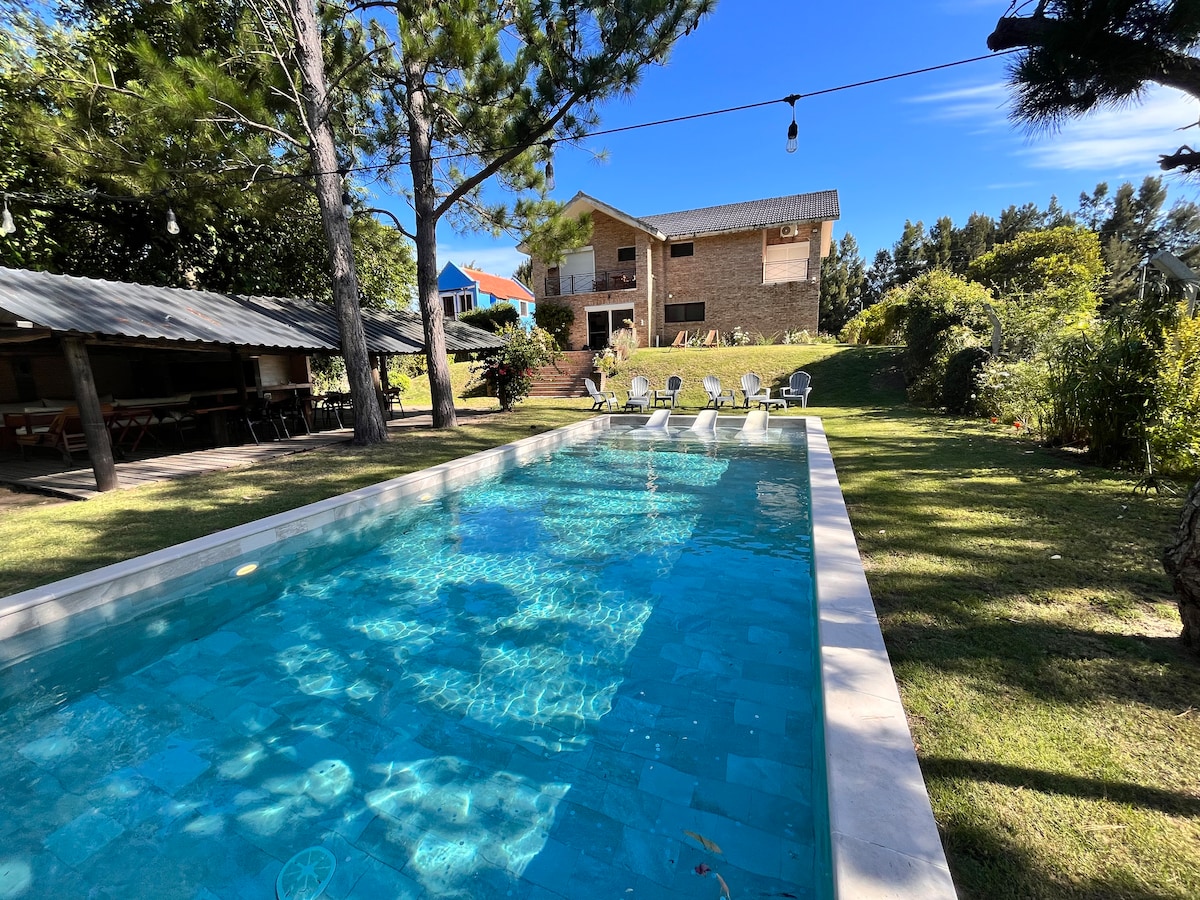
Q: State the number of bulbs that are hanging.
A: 5